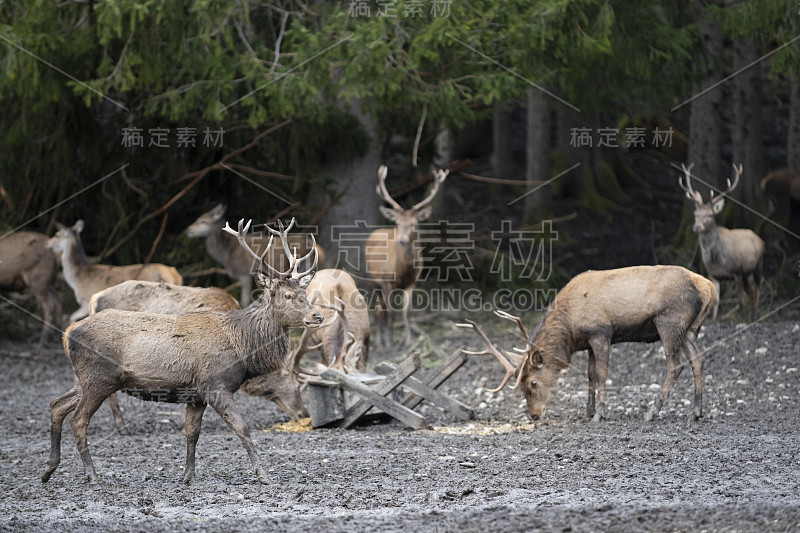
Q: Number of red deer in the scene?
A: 10